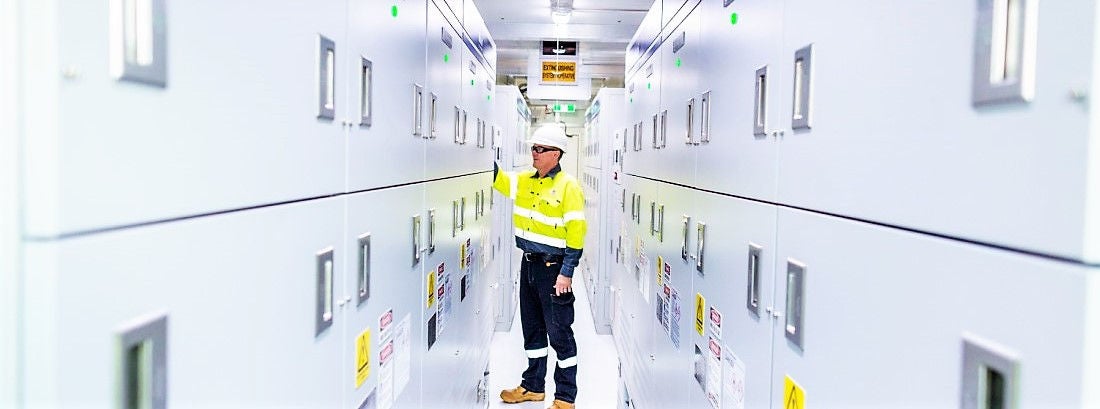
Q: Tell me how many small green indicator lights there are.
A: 8